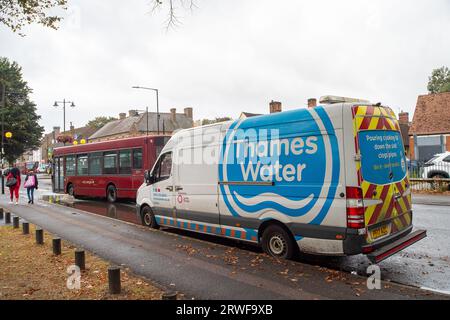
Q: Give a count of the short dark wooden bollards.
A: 9